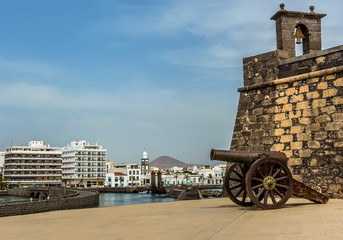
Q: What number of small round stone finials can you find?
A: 2